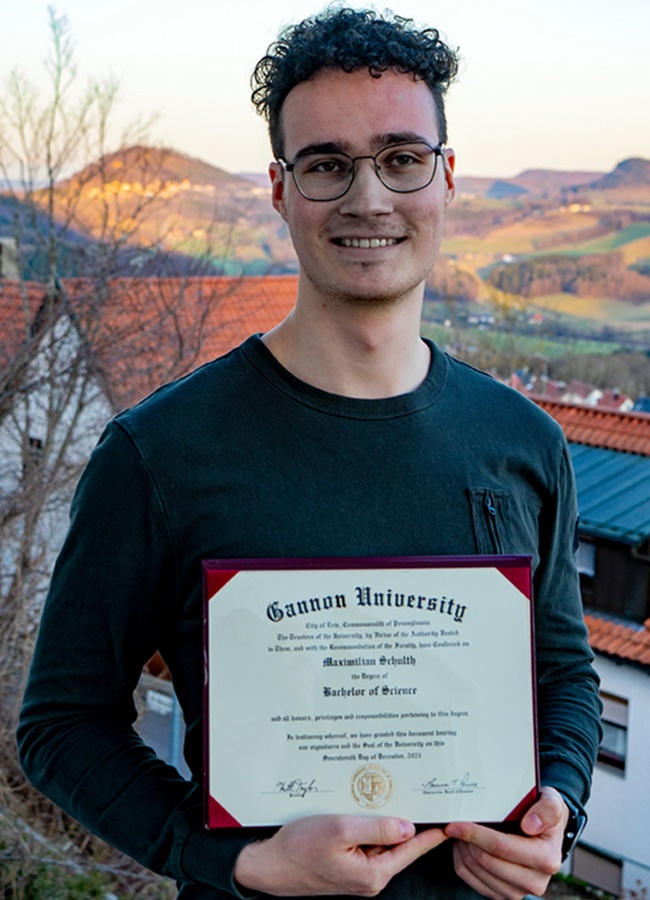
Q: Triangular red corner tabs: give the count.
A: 4